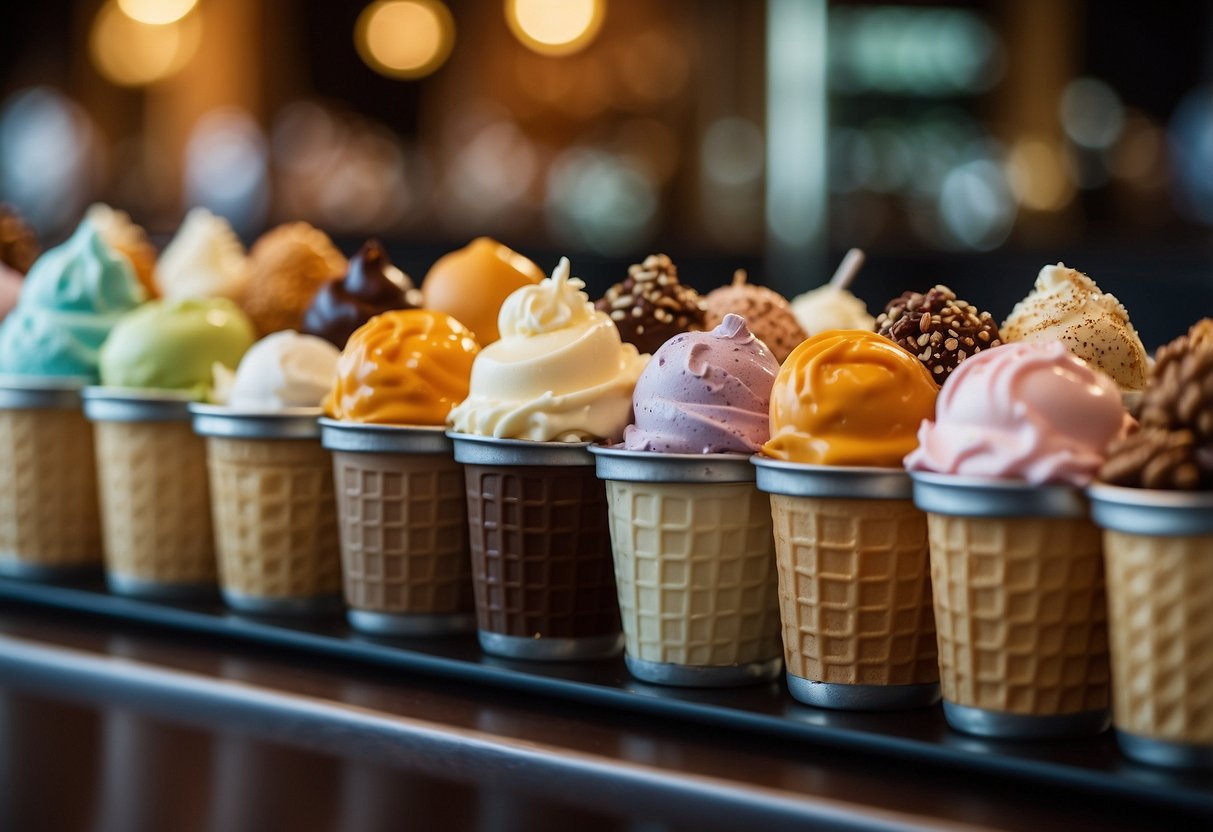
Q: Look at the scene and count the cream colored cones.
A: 1